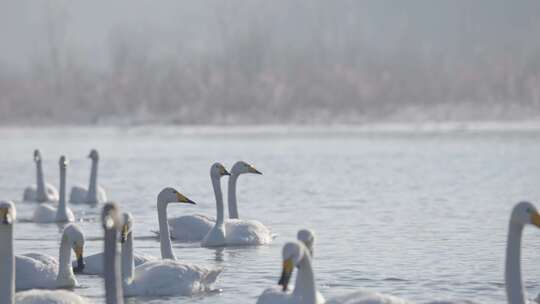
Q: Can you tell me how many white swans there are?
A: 13